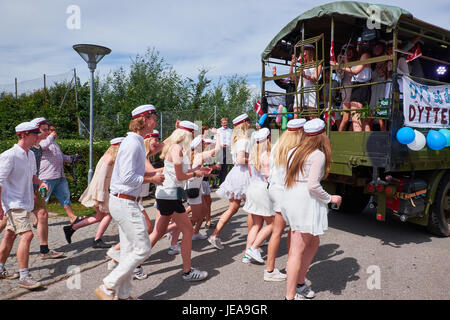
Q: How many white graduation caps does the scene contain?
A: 12